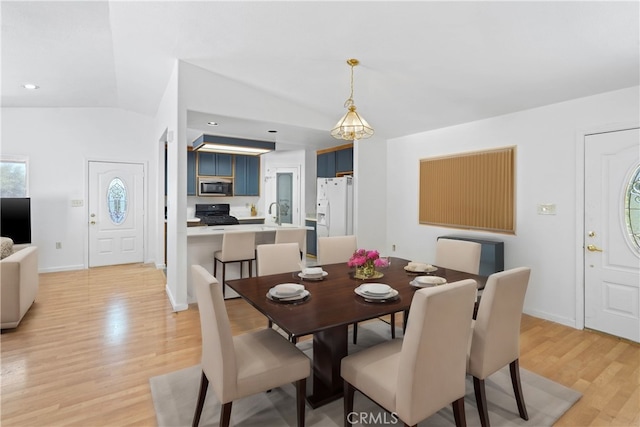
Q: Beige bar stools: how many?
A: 2